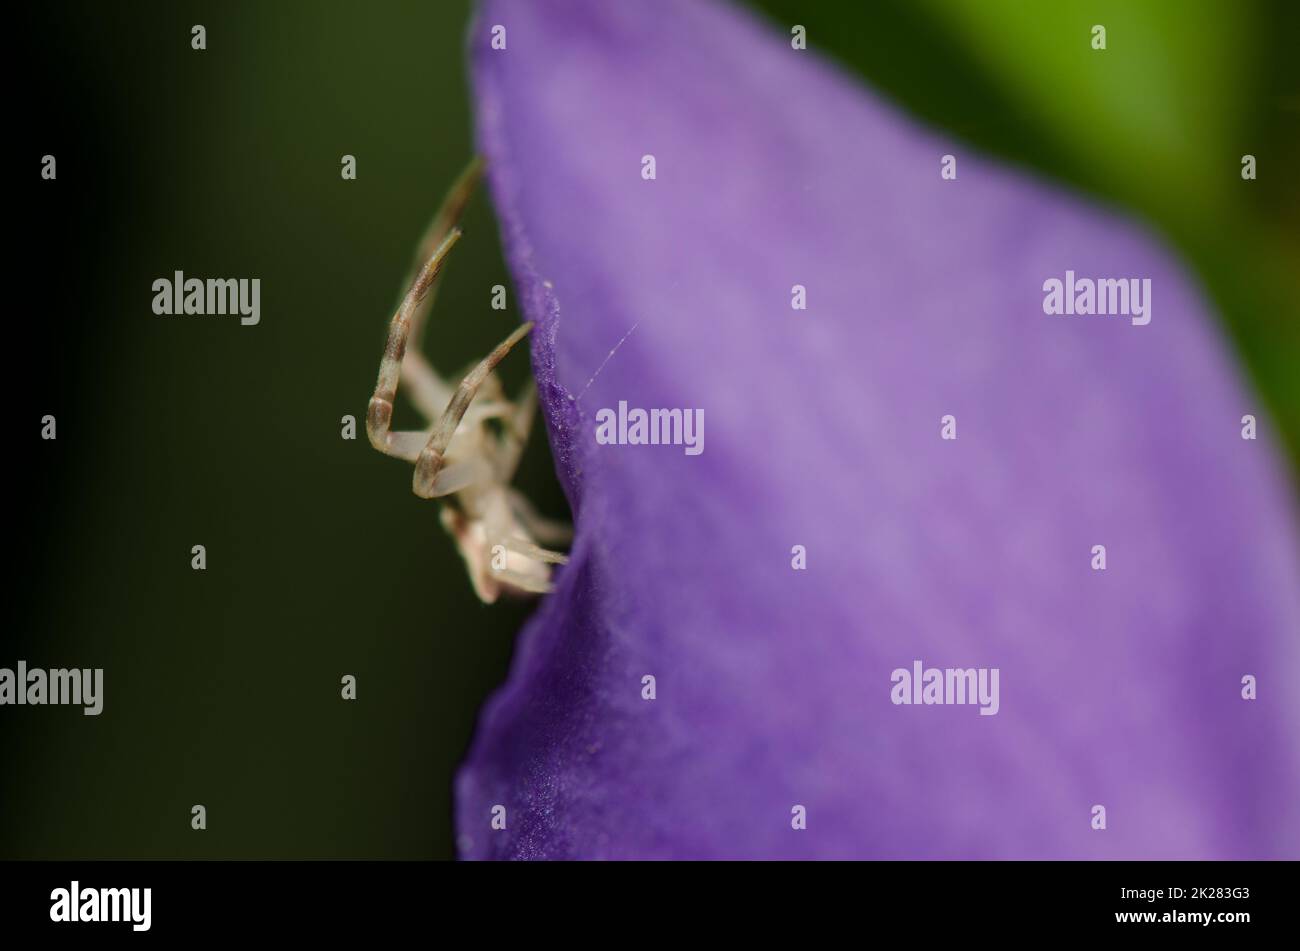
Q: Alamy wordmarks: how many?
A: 6